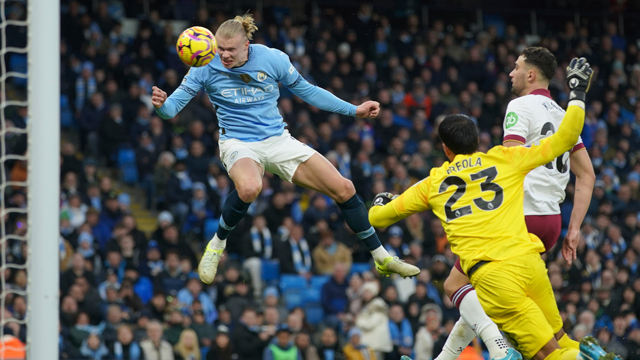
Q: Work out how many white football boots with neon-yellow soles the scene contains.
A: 2